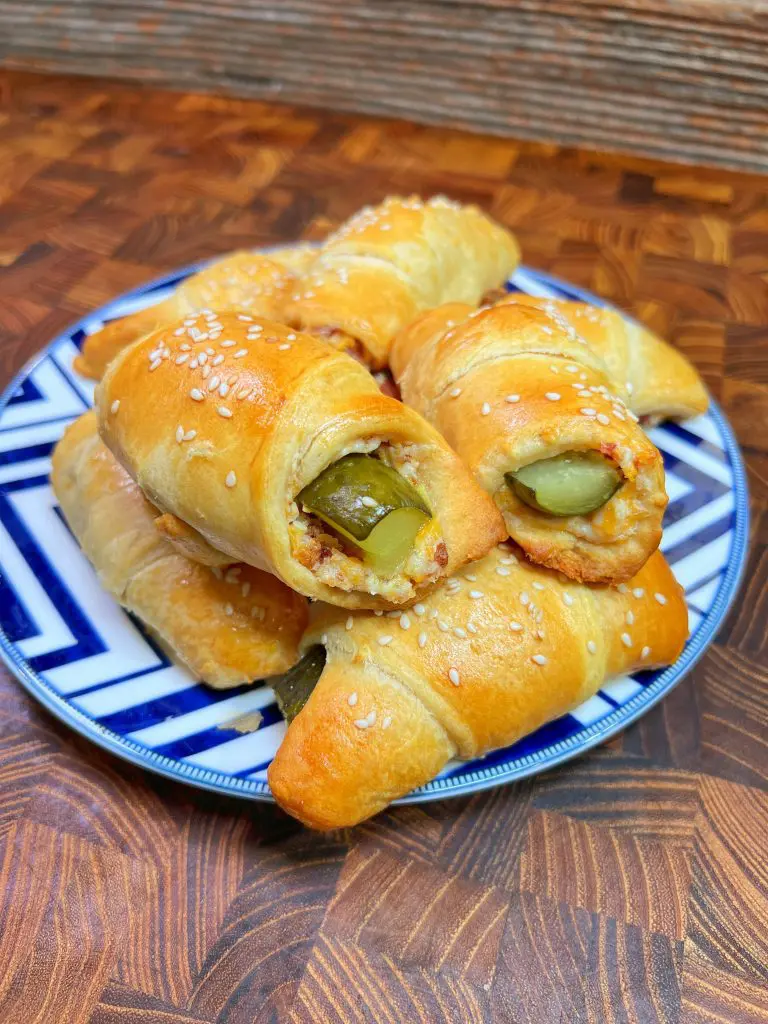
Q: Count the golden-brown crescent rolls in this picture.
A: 7